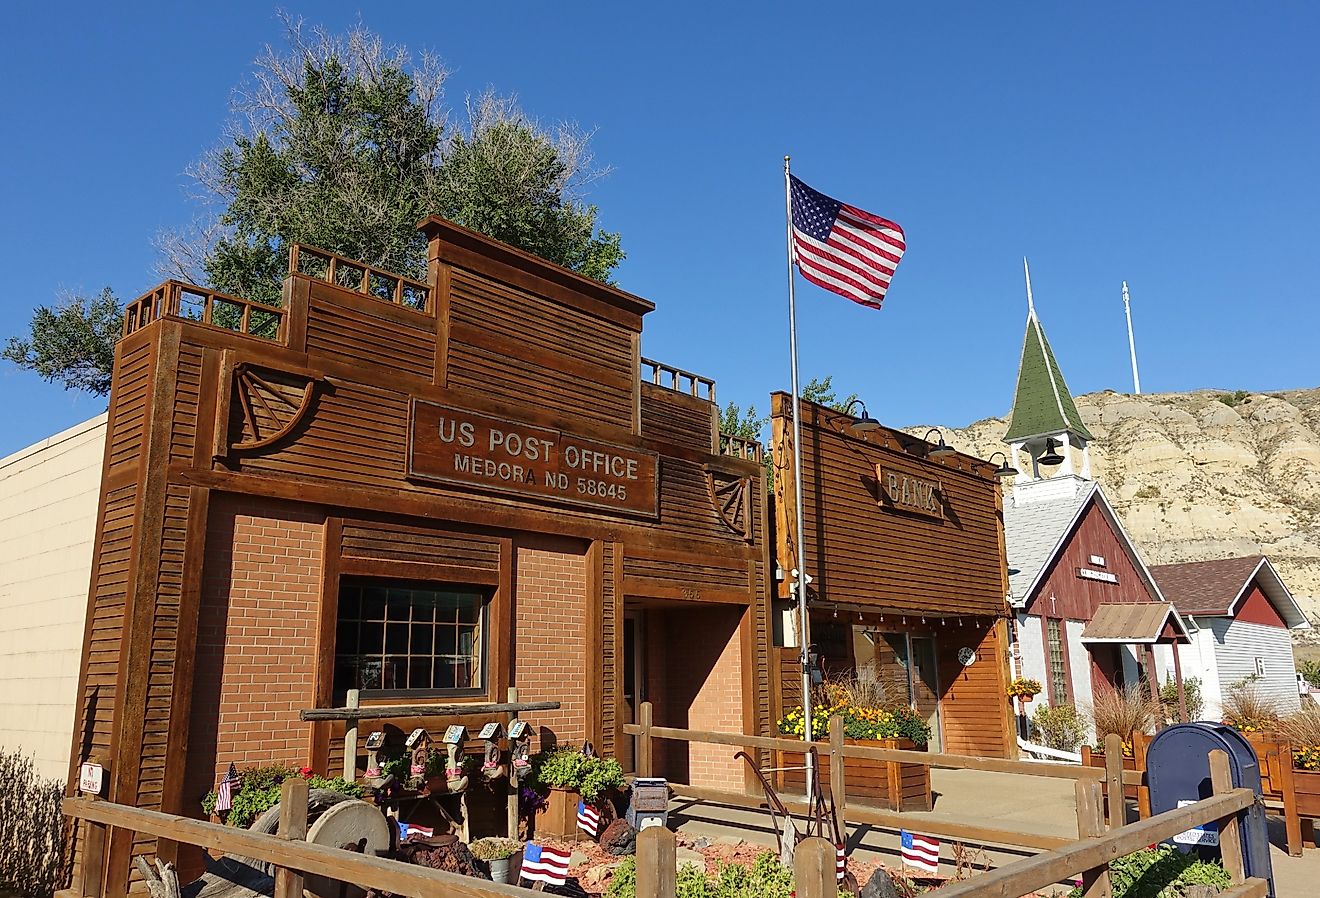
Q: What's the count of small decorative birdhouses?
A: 5